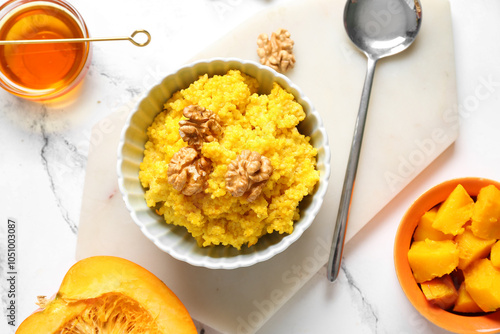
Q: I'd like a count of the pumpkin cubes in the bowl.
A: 9